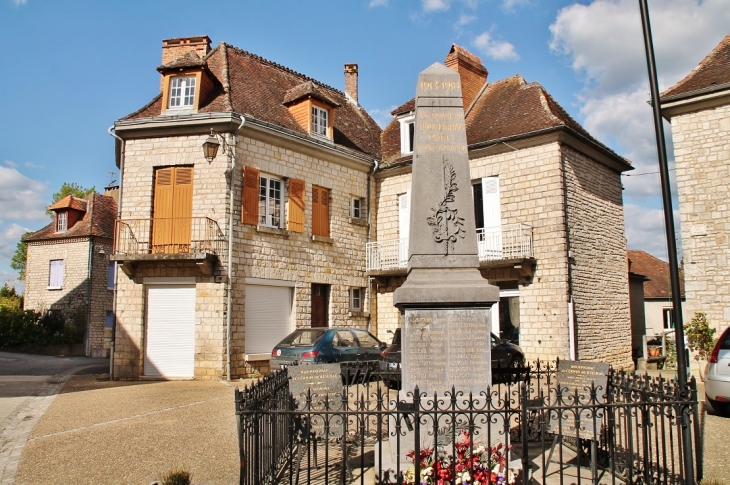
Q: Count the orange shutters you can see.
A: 6